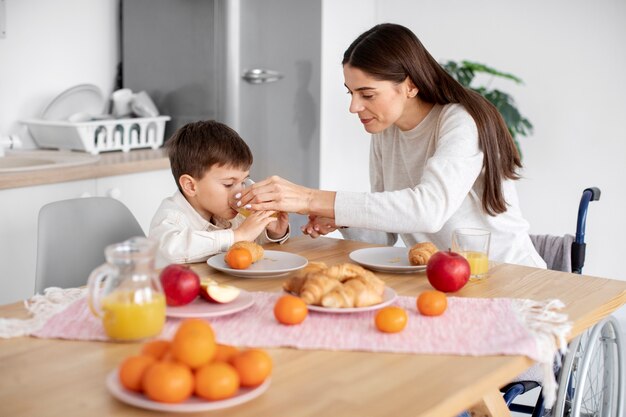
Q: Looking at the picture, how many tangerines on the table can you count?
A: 11